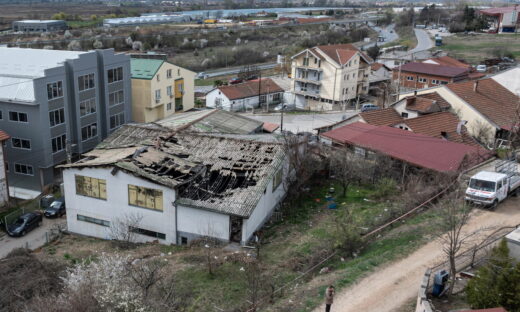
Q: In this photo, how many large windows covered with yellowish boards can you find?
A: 2